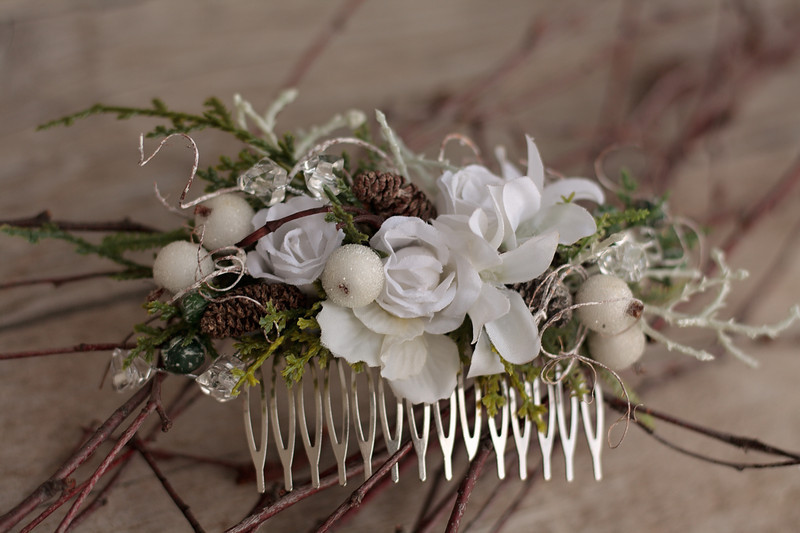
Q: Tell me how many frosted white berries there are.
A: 5